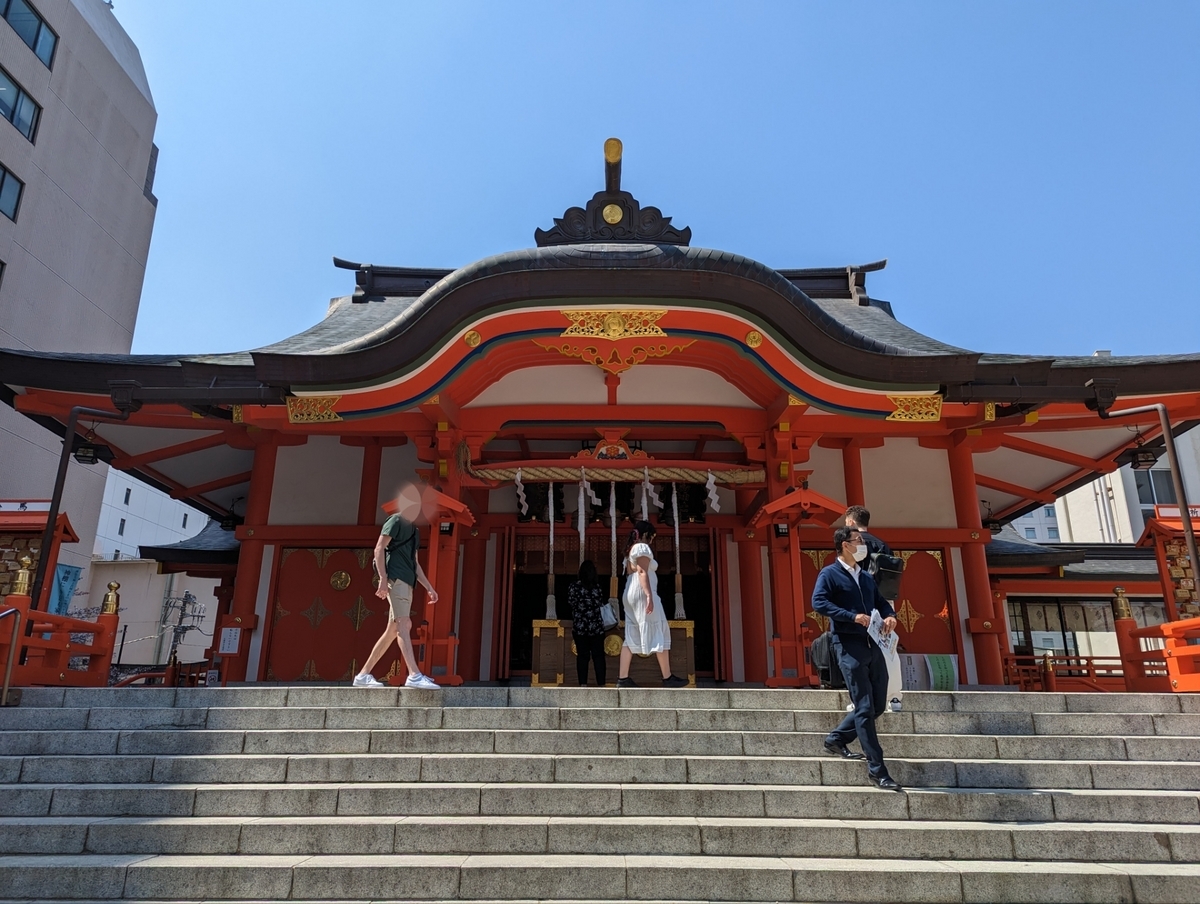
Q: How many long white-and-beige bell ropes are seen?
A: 5